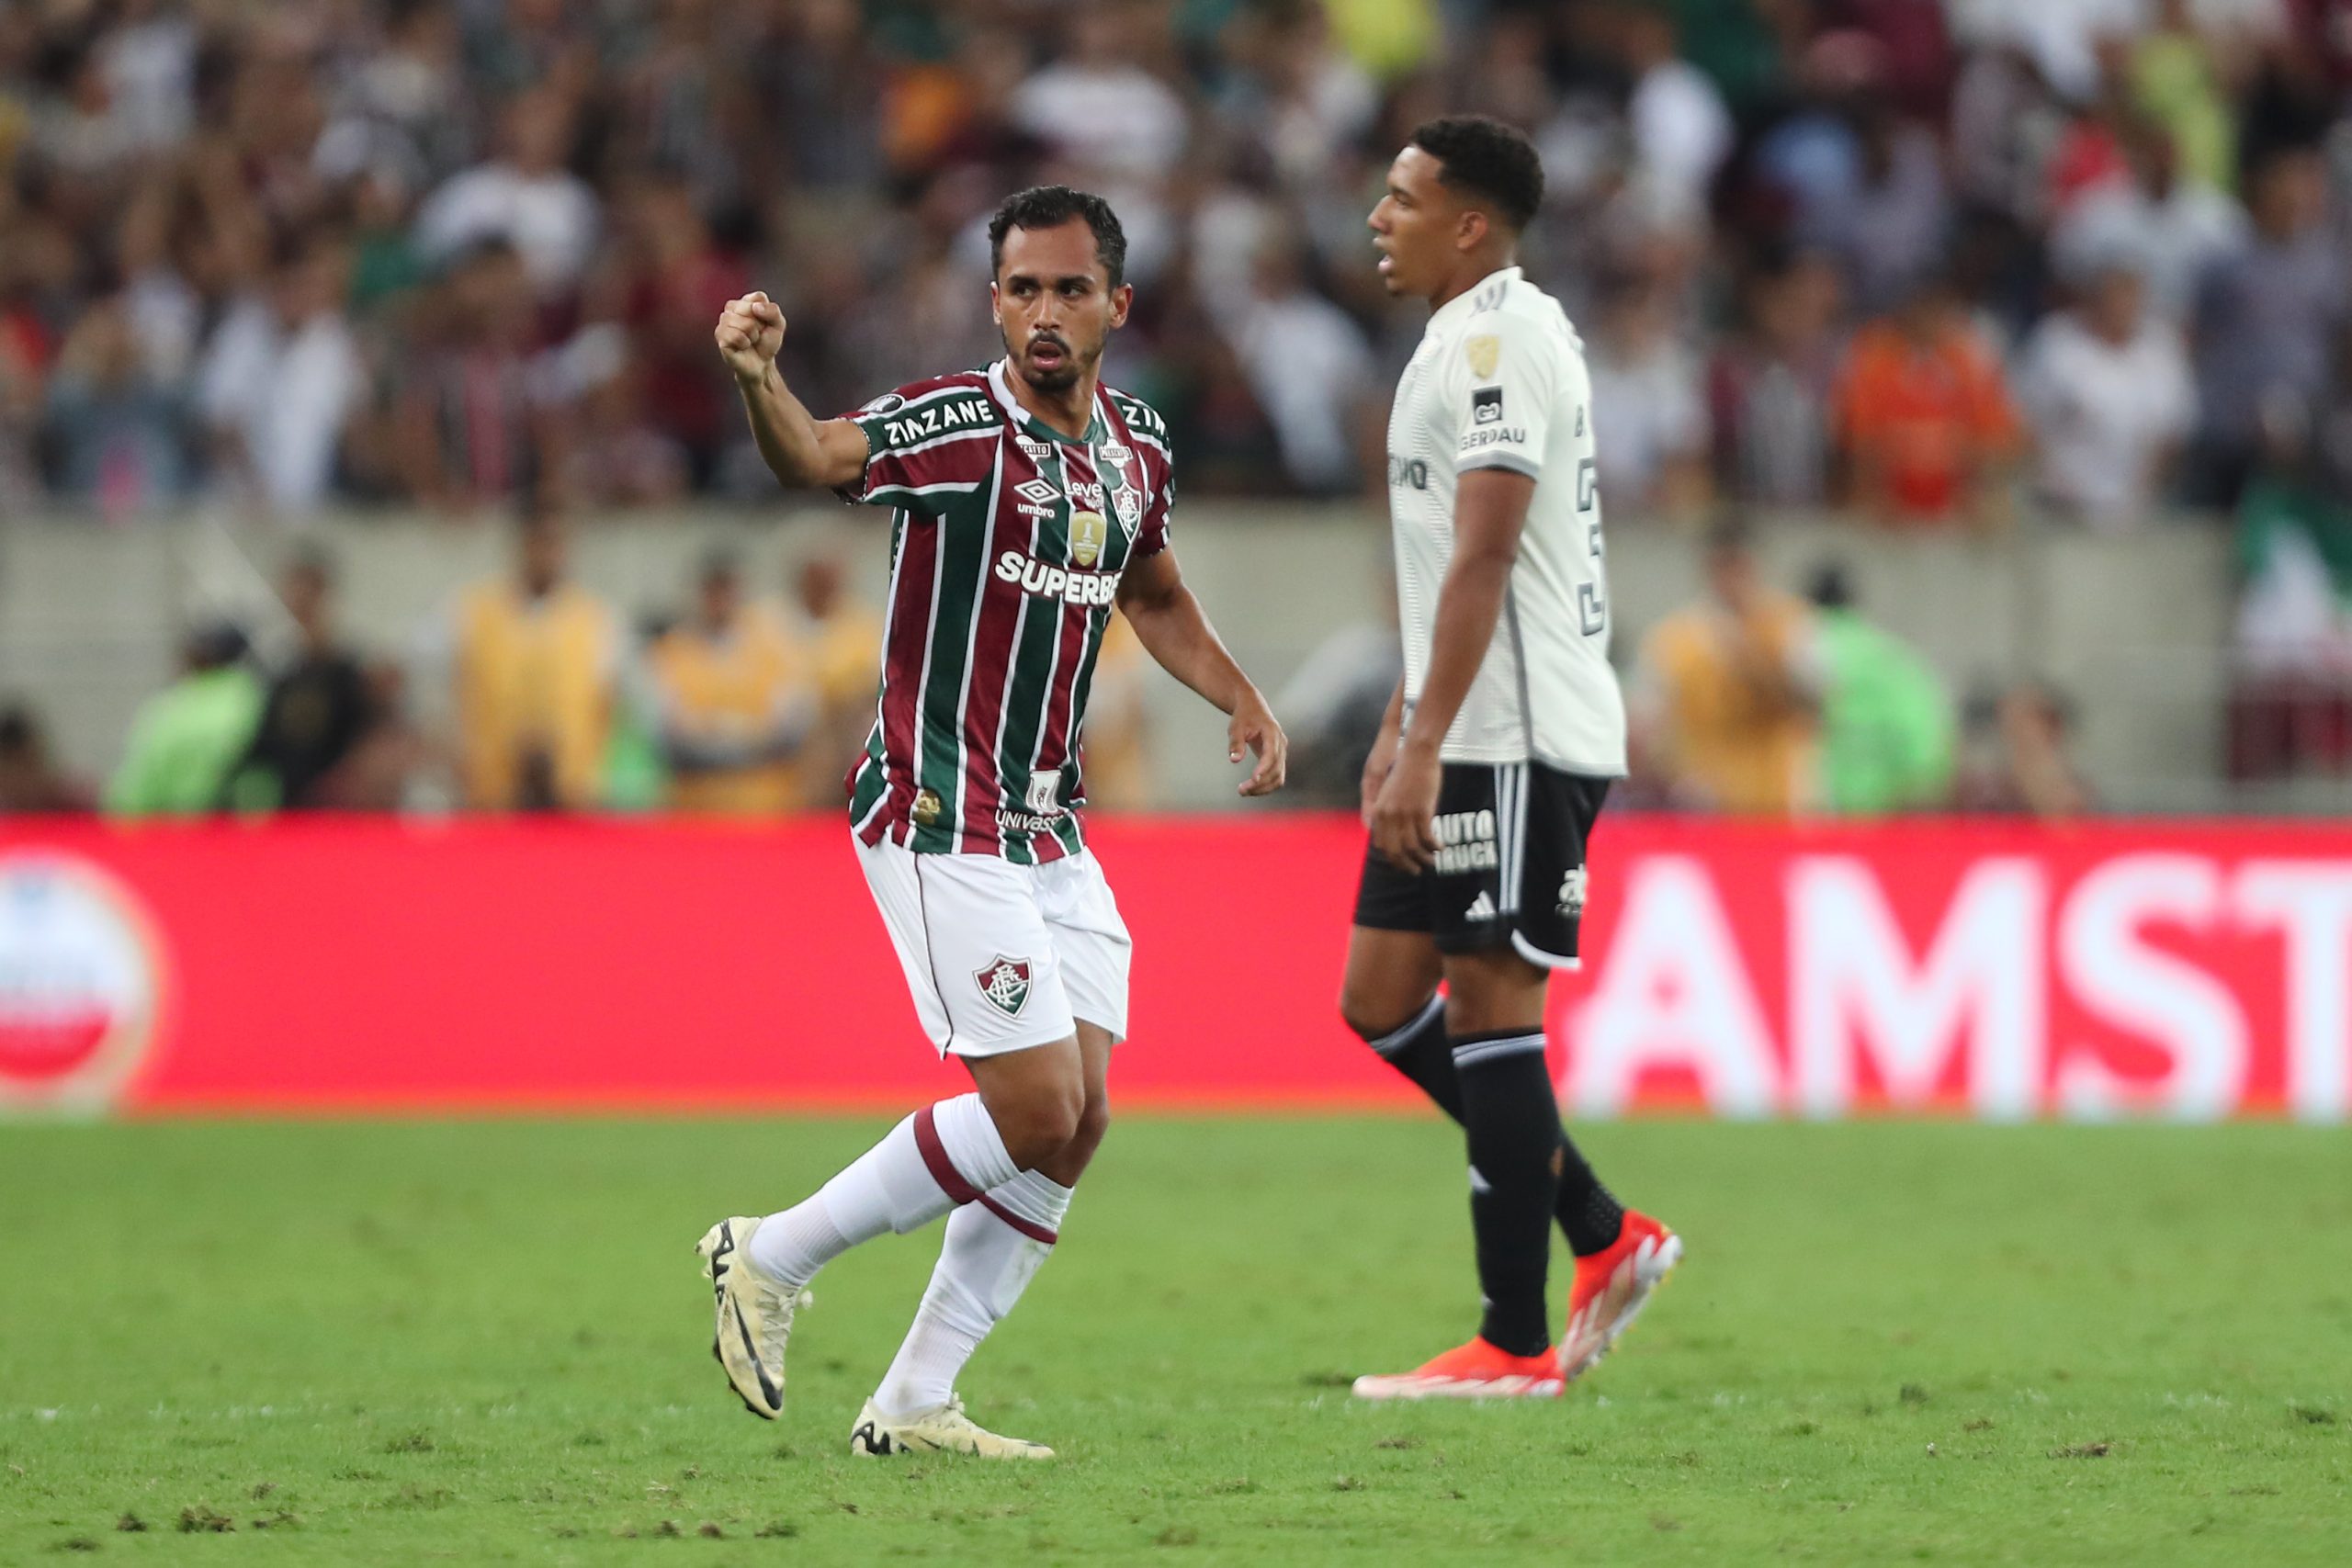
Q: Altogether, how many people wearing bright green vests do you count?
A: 2